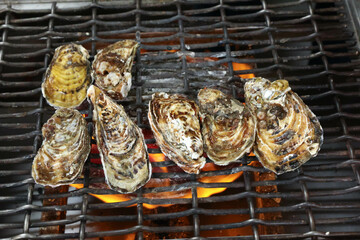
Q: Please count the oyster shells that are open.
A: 0